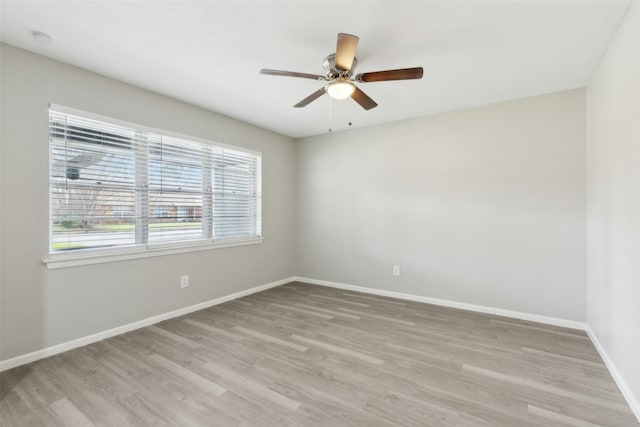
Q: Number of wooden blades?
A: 5